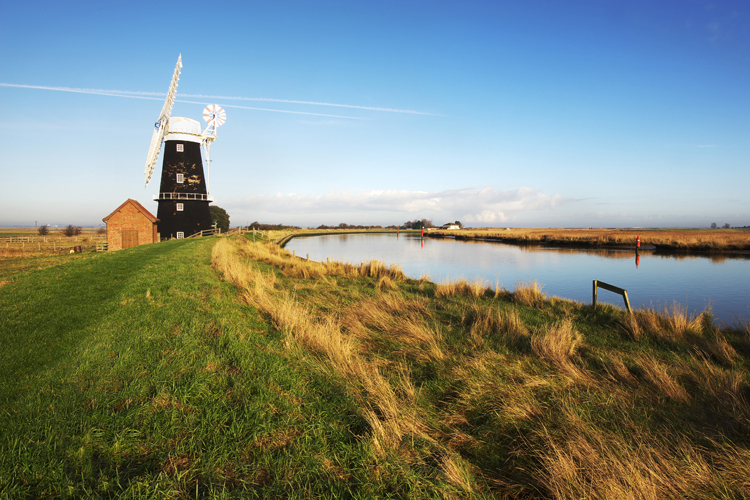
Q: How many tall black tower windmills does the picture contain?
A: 1